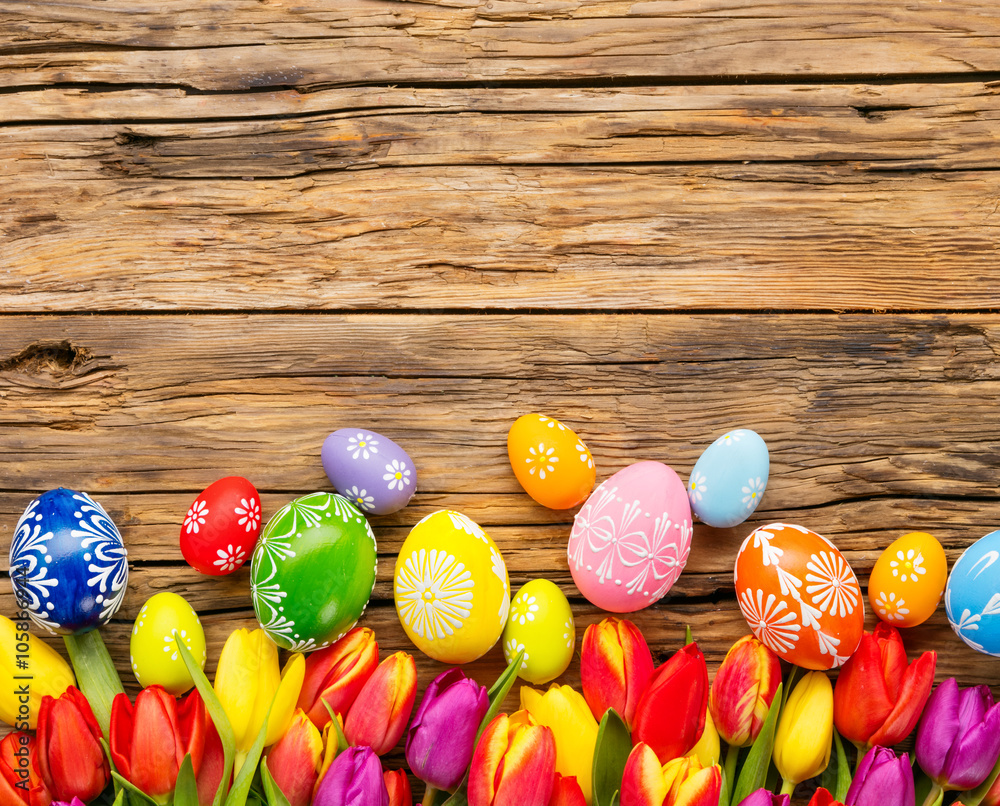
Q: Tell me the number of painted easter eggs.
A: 13